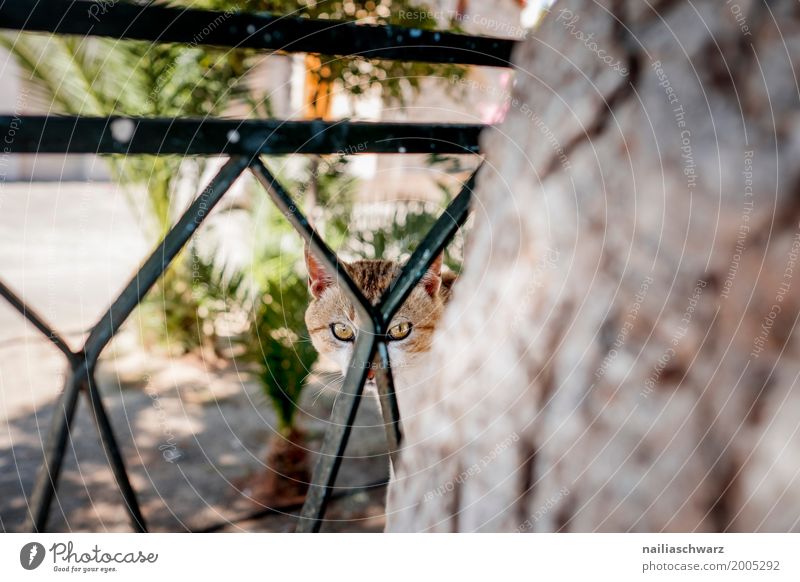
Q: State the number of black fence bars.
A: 6